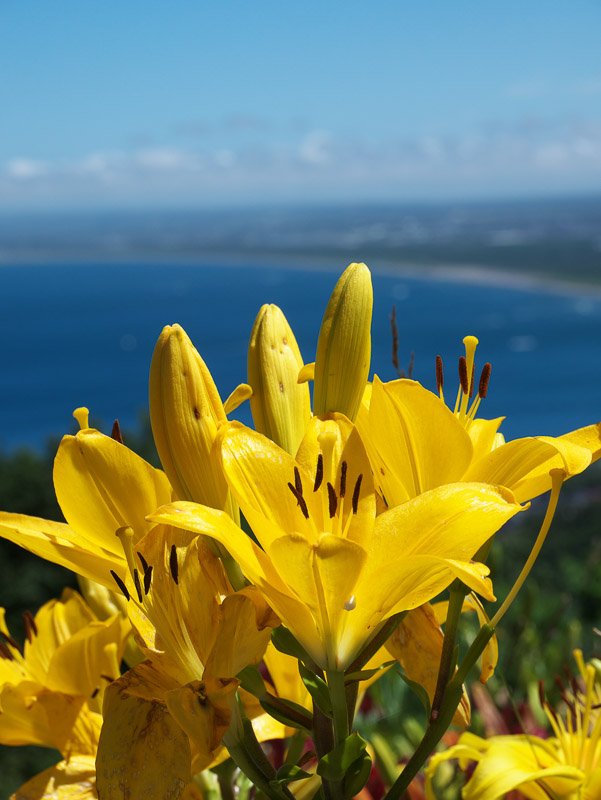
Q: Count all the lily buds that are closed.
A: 3